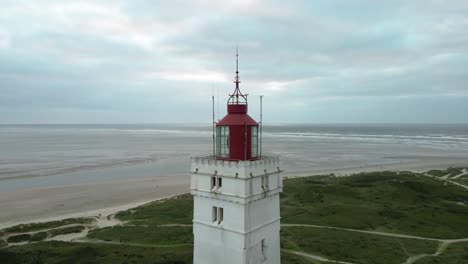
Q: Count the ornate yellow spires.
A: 0